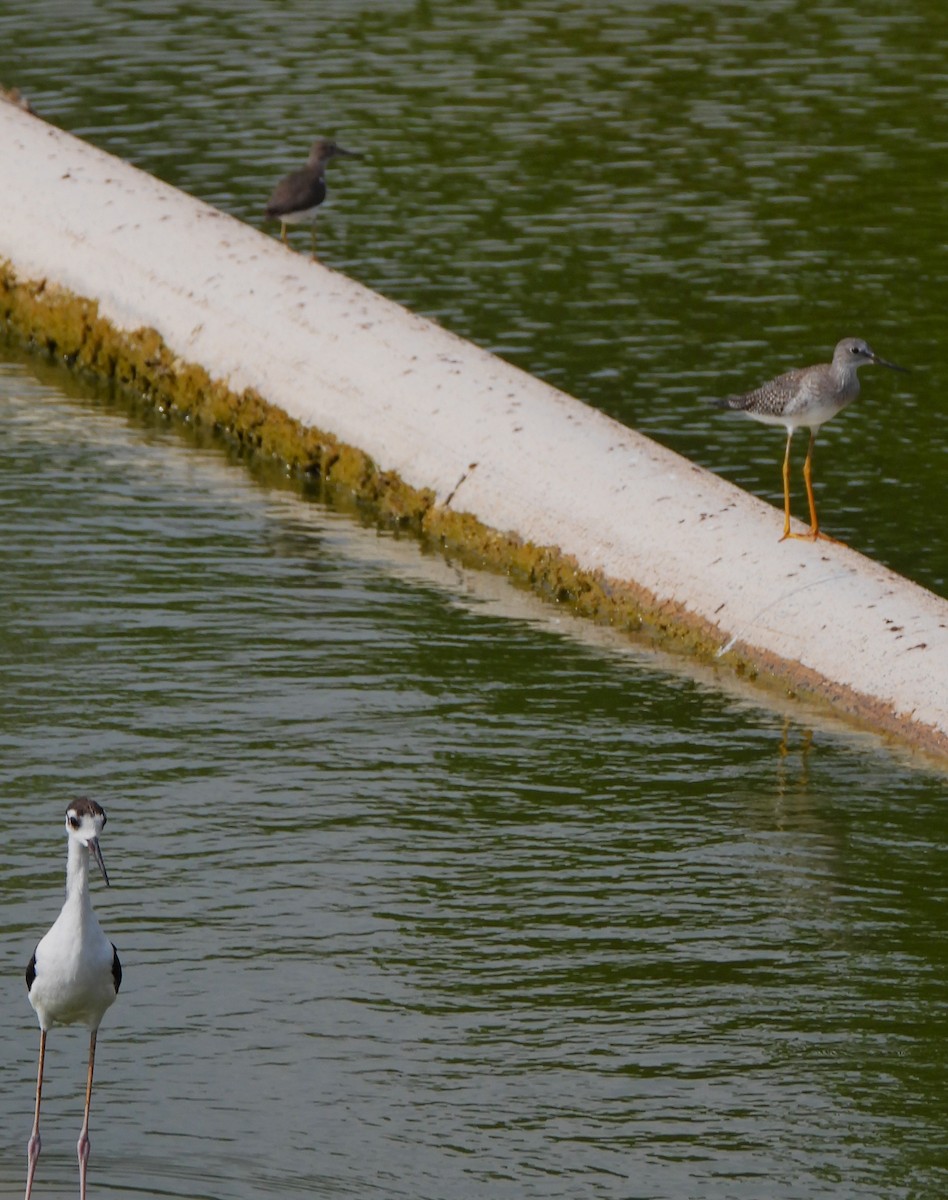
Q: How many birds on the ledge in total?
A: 2